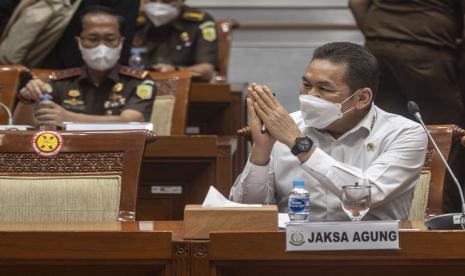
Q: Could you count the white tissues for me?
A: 1